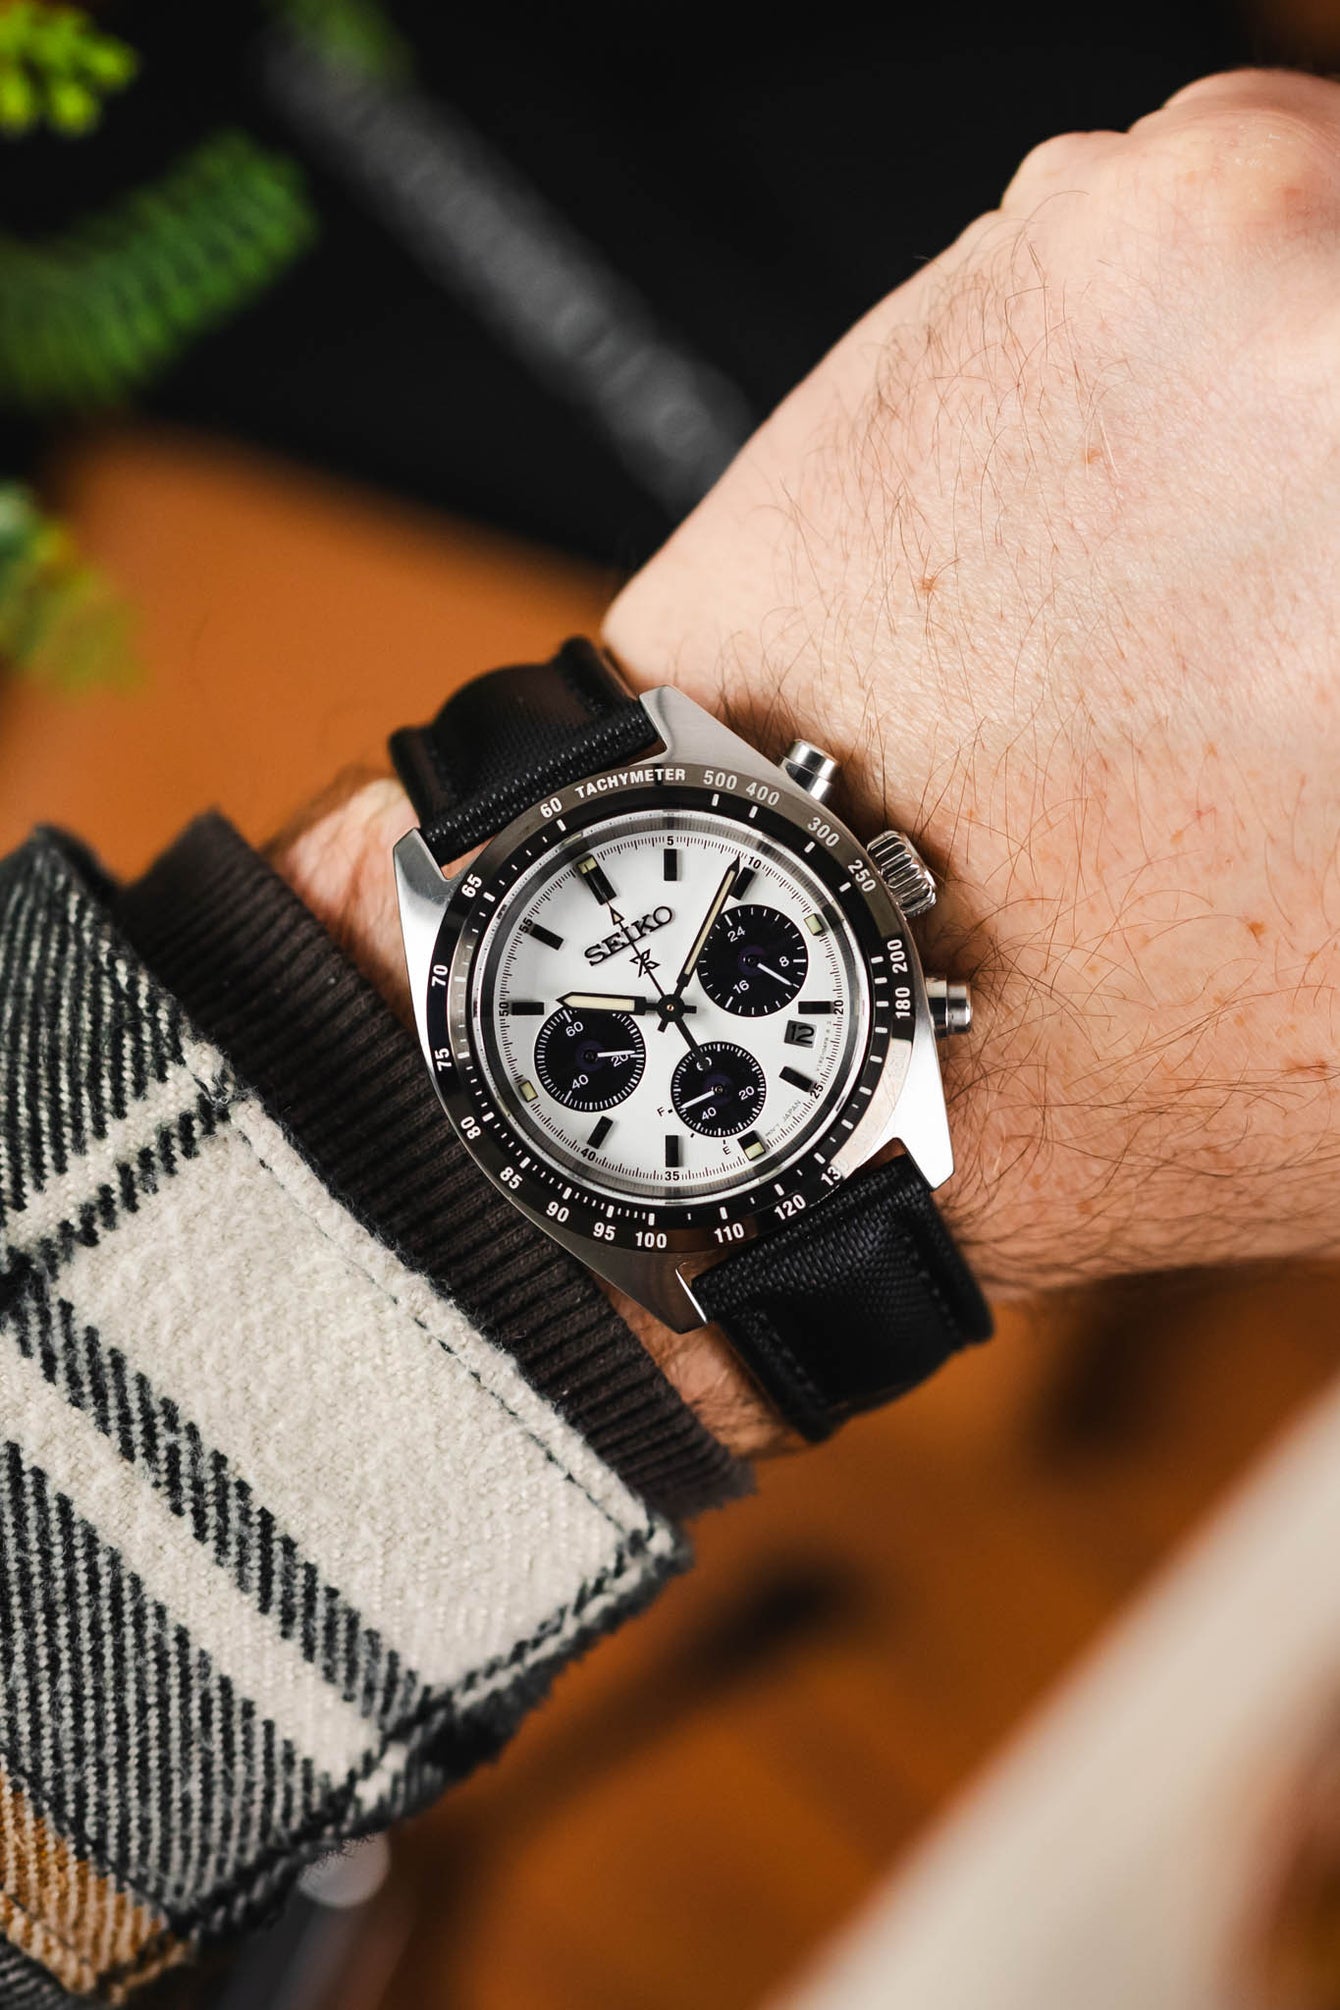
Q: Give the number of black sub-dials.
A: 3